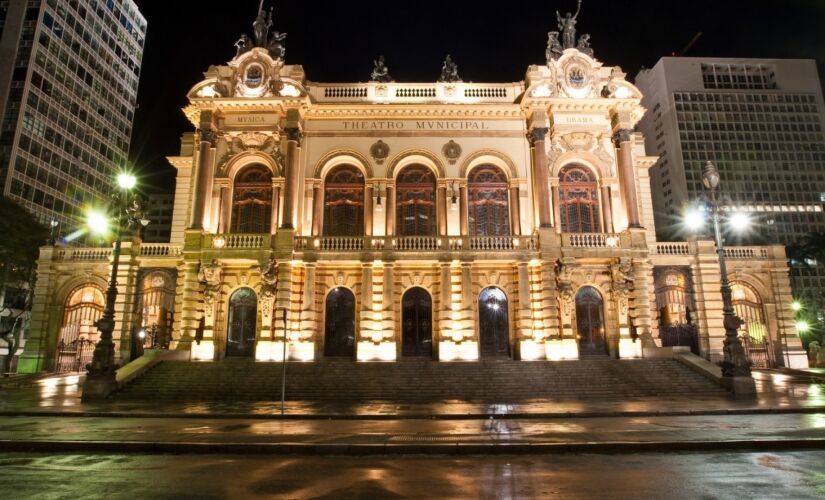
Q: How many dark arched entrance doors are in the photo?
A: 5